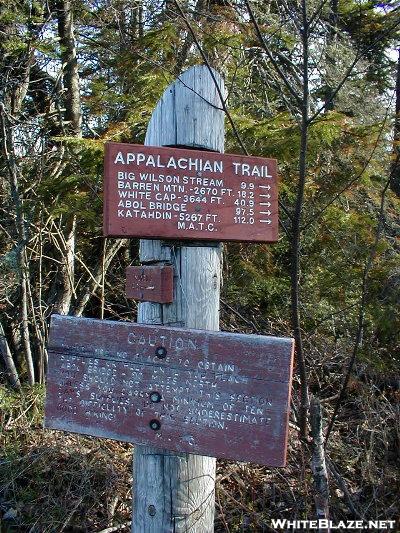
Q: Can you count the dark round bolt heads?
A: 3